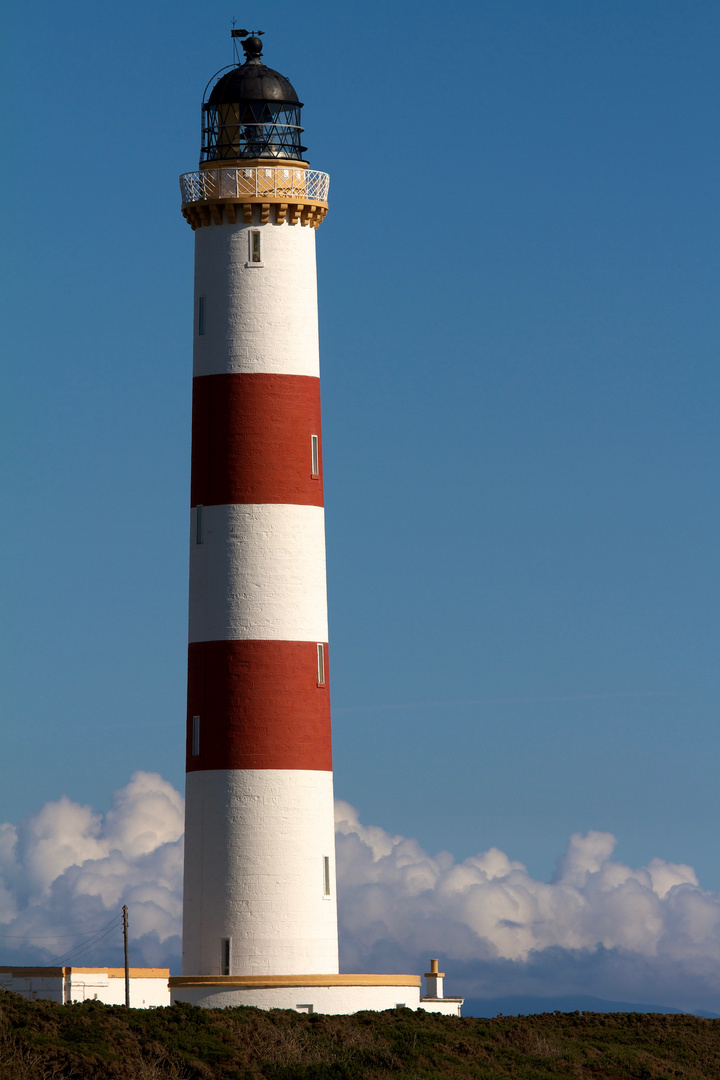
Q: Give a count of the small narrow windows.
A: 8